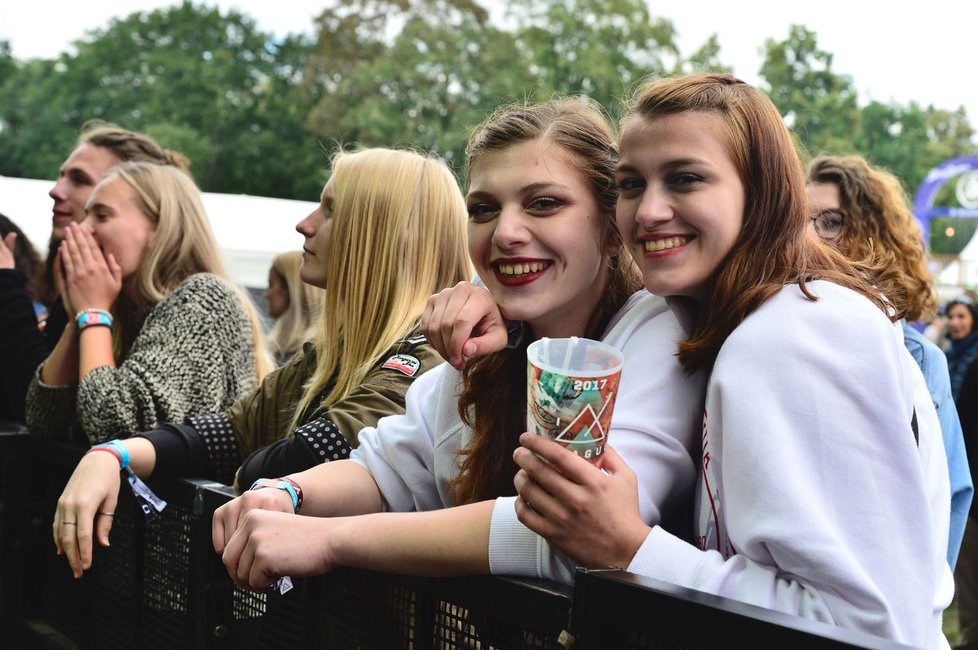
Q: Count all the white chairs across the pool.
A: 0